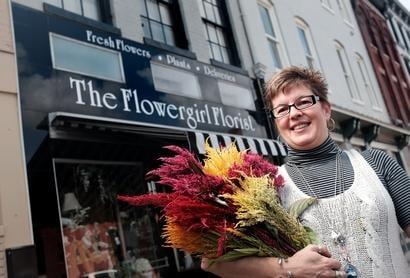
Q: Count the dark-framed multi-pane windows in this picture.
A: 3